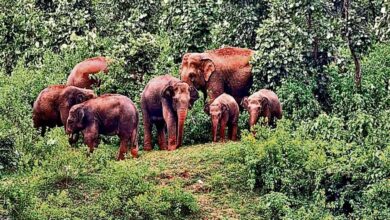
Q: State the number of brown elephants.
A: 7